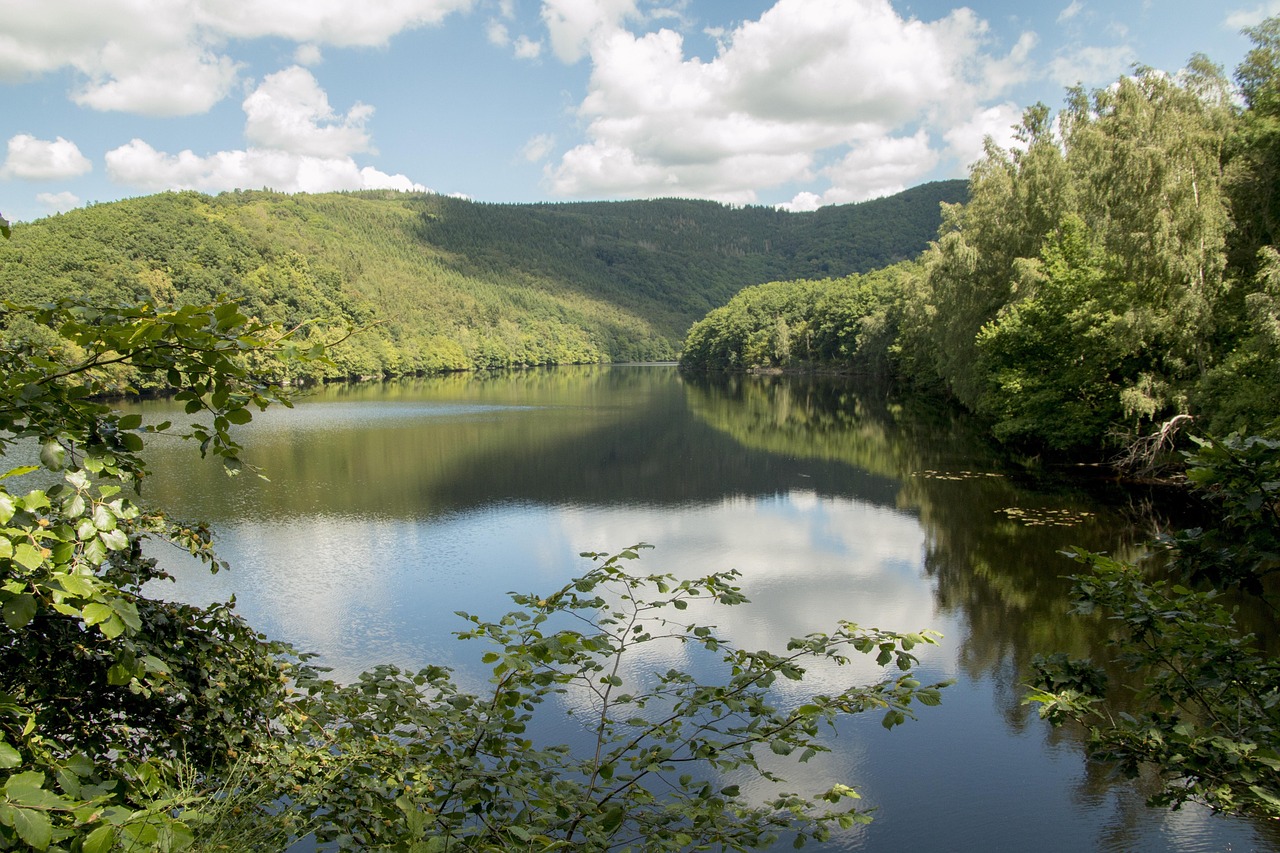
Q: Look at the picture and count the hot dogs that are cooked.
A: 0